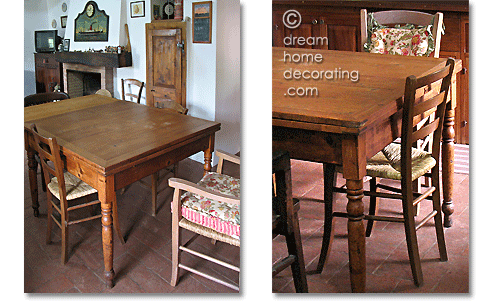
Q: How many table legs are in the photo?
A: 5